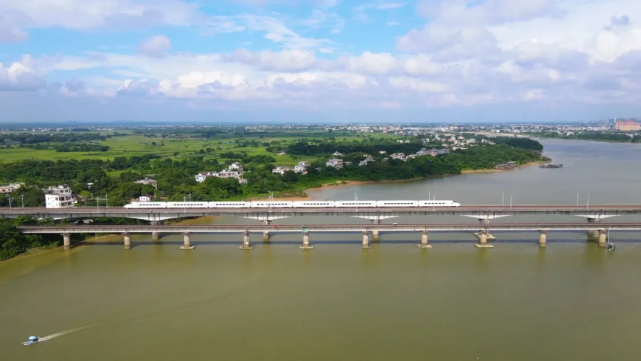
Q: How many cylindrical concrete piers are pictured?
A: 15